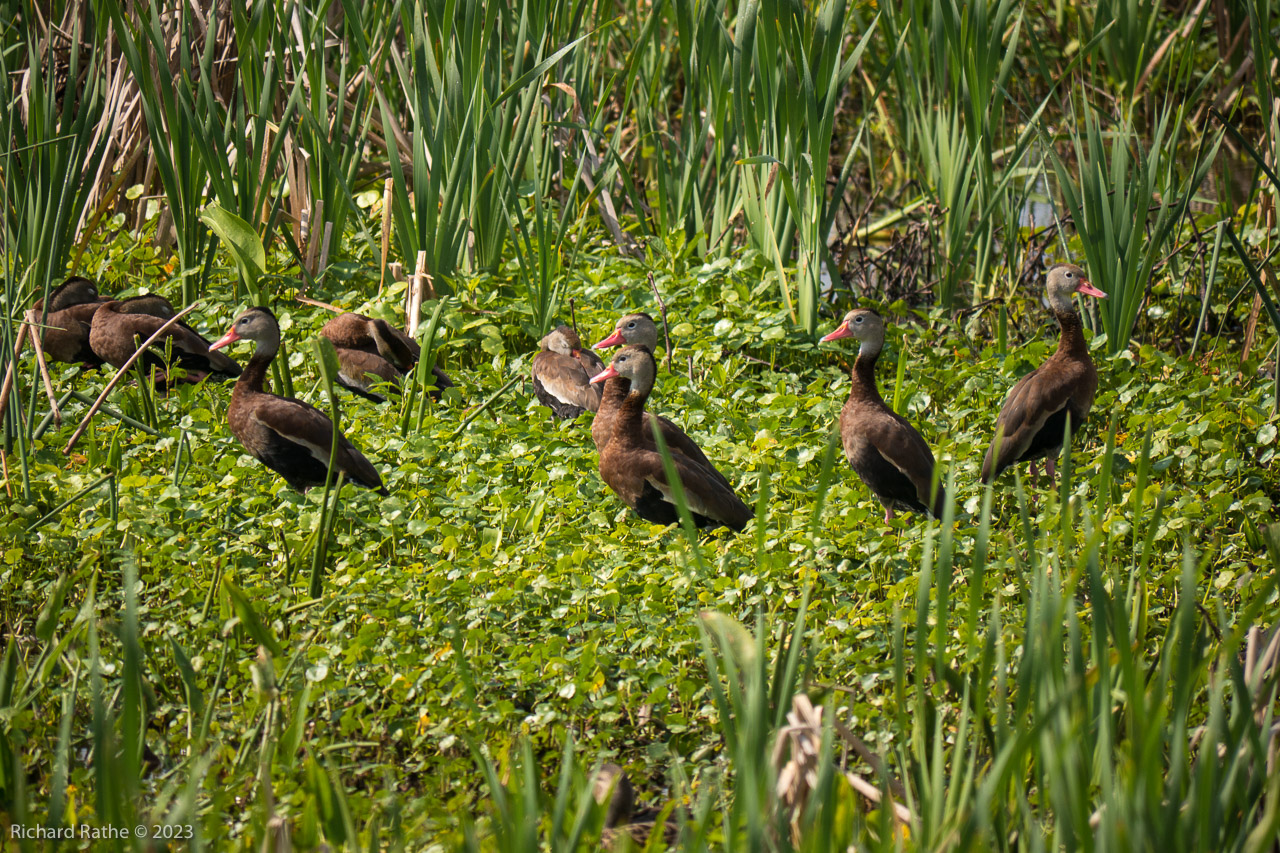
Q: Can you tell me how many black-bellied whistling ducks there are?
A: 9